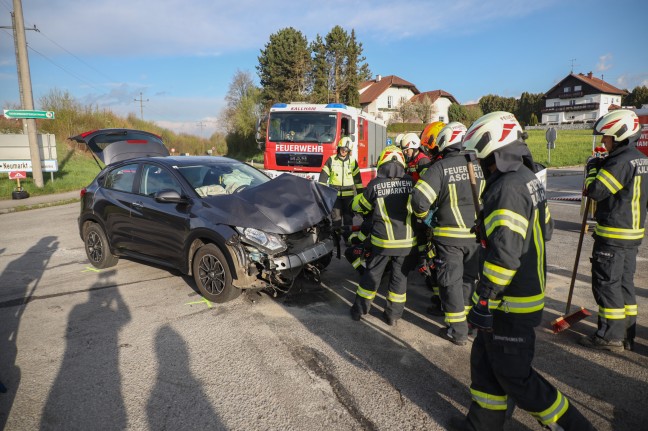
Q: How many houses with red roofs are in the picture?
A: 3